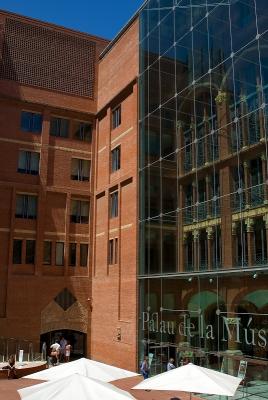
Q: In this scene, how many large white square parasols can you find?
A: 3